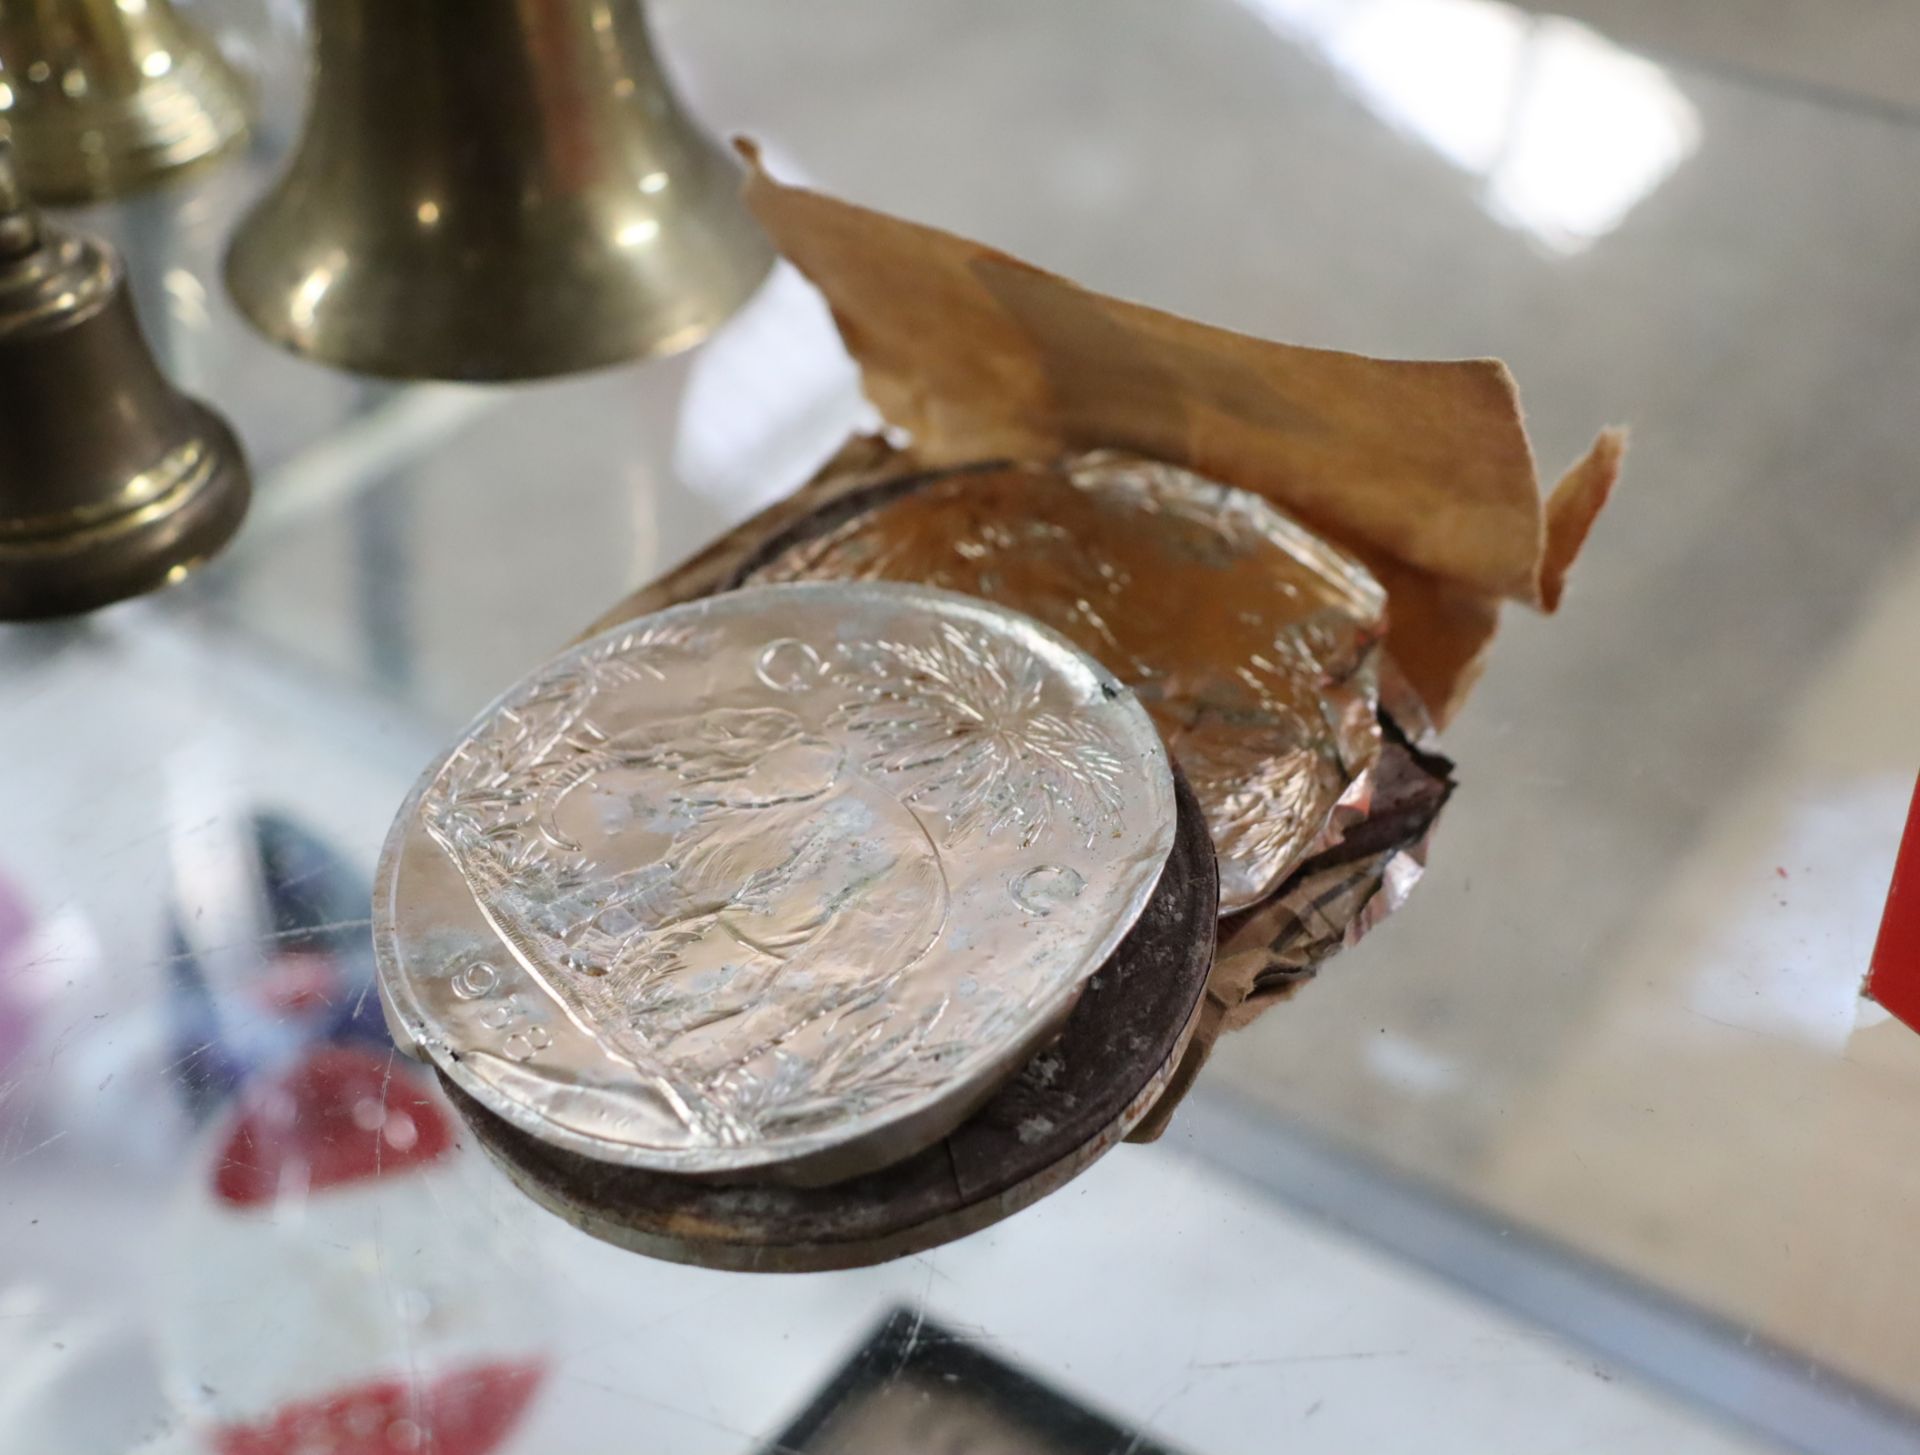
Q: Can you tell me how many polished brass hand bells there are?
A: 3